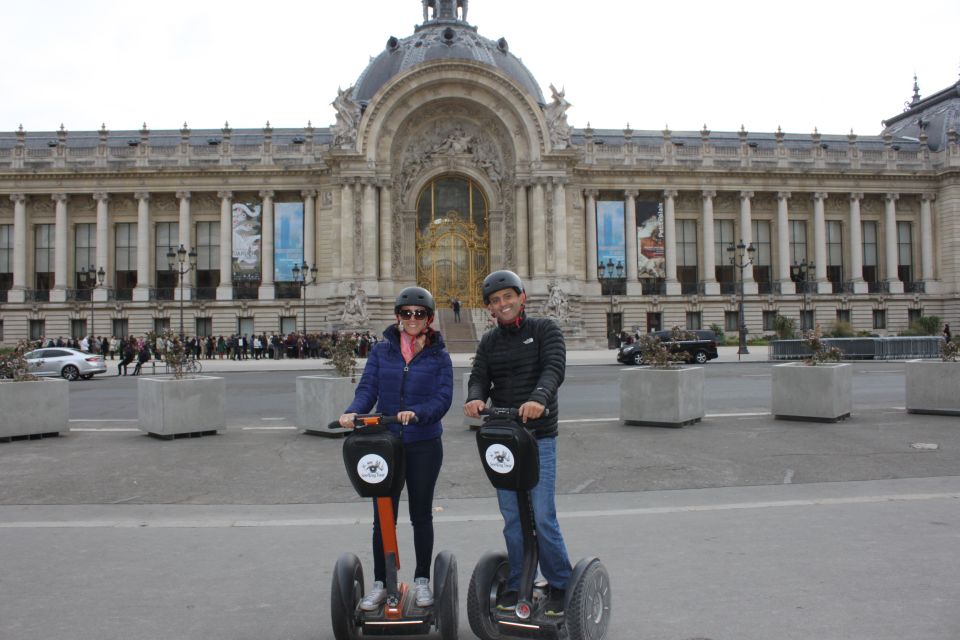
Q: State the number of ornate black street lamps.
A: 6